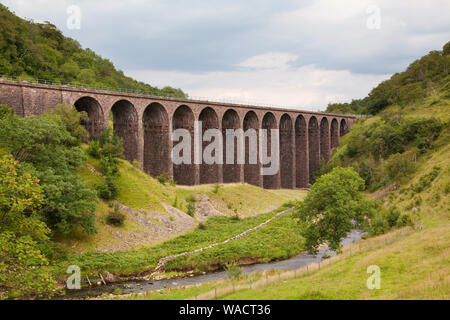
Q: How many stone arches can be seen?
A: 14